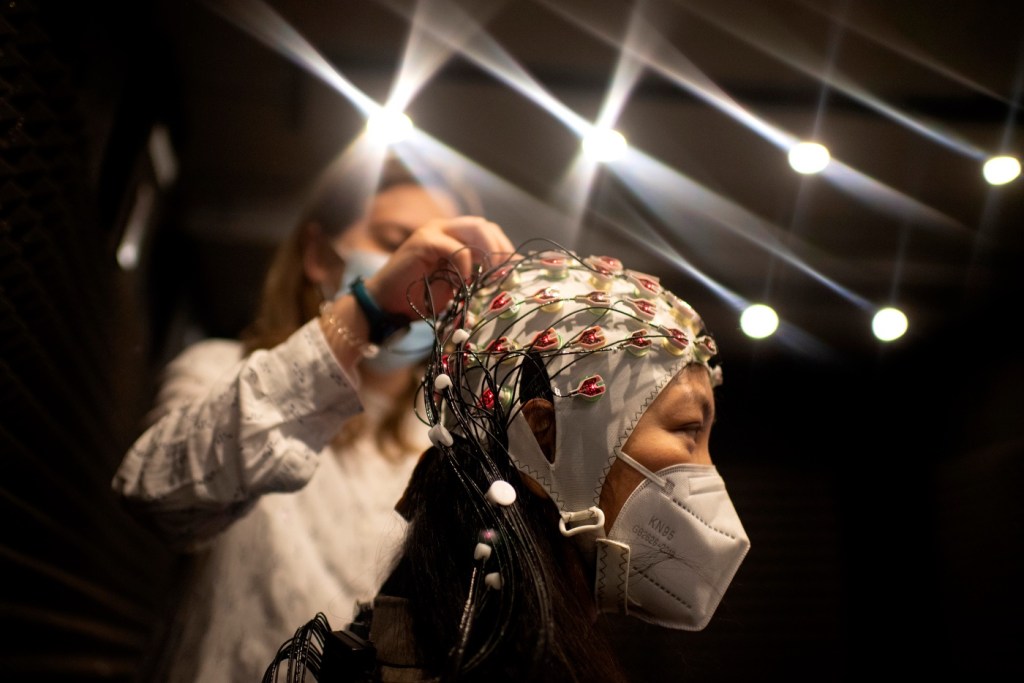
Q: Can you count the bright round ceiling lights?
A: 6